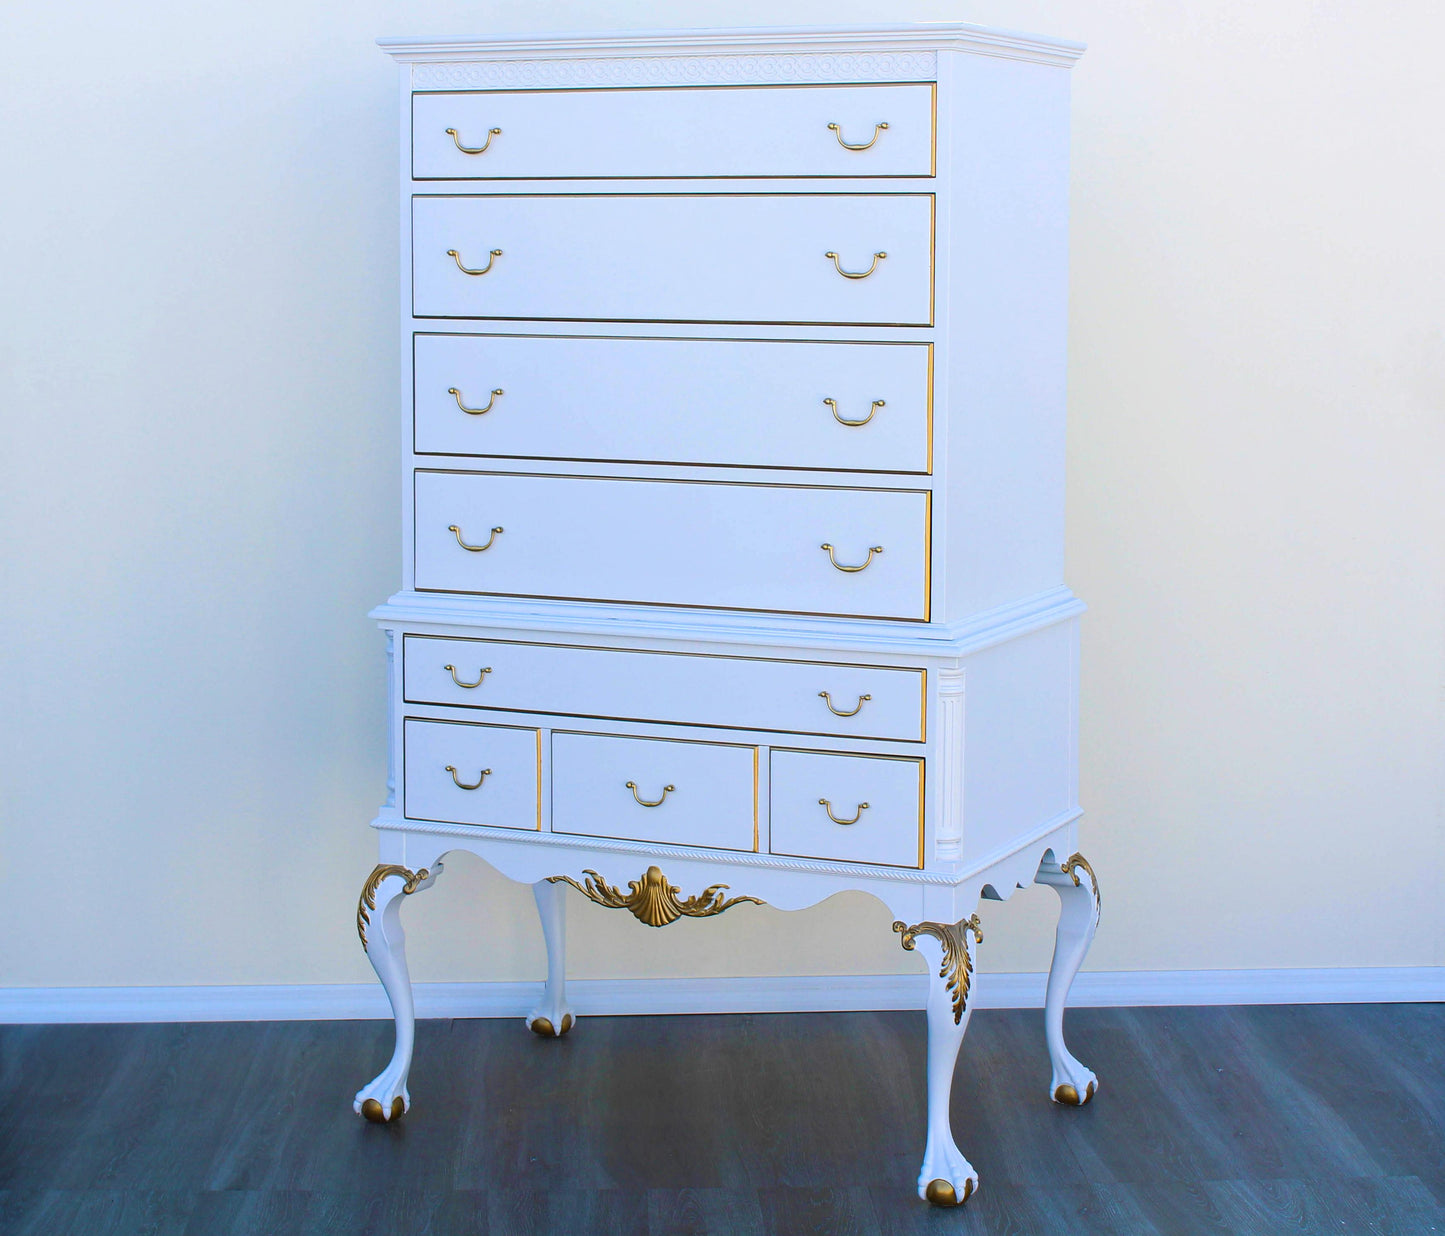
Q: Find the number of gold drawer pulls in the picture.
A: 13